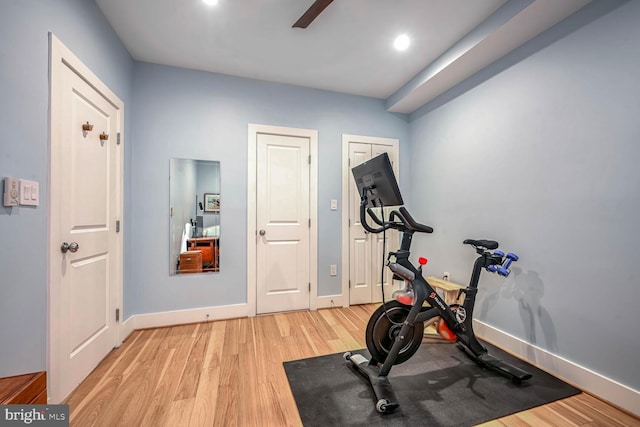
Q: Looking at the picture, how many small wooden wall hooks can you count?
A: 2